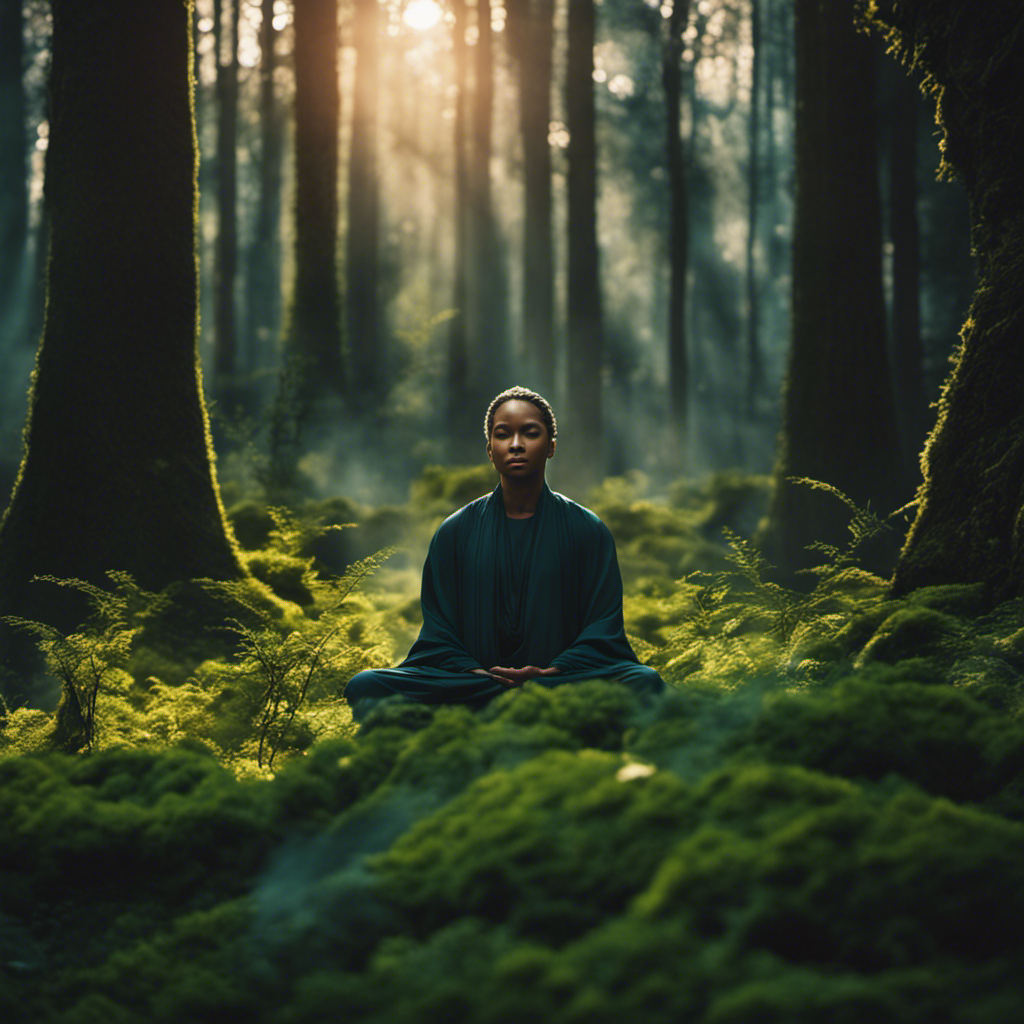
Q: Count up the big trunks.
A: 3